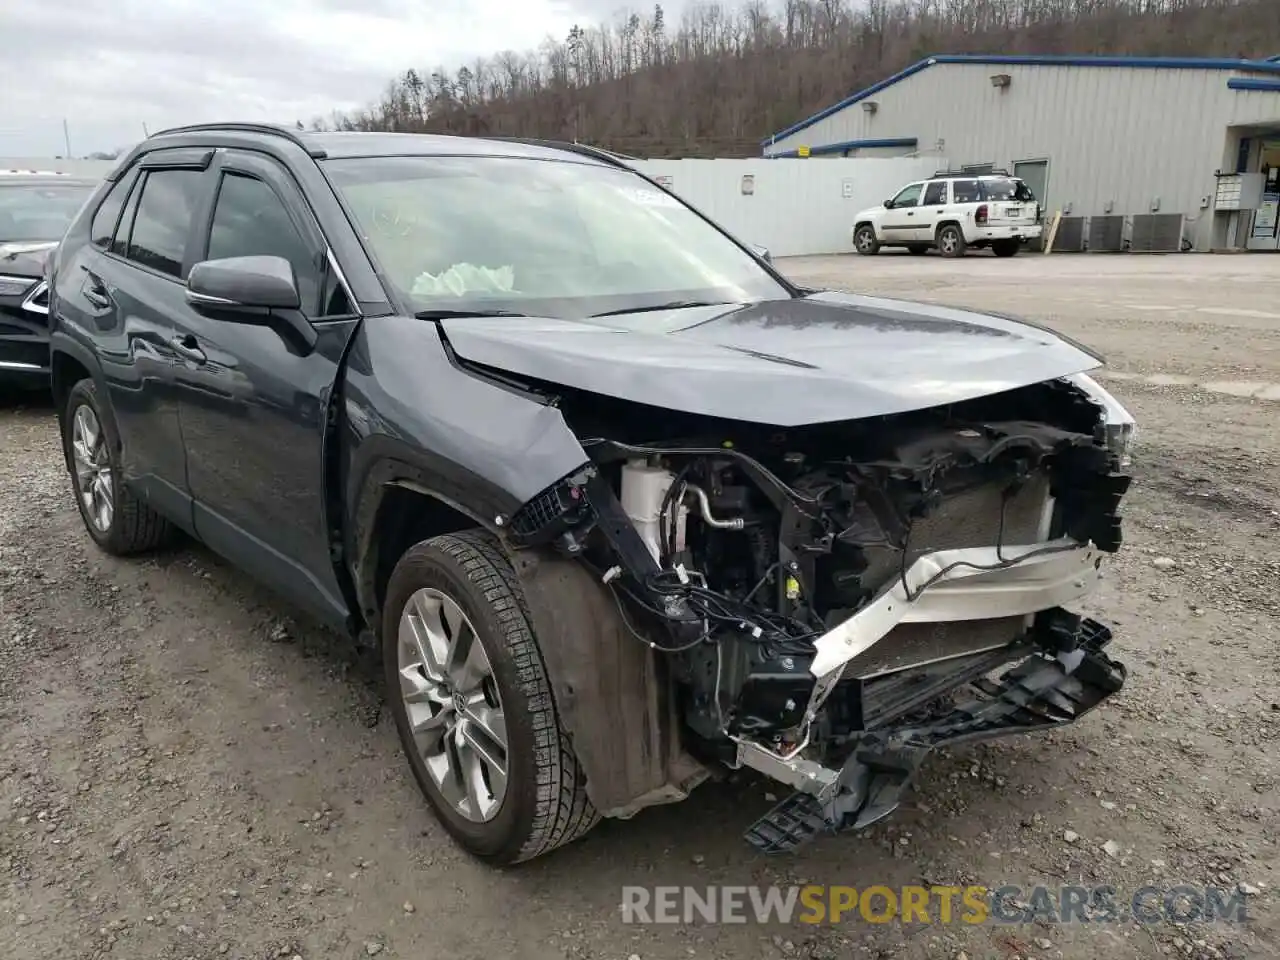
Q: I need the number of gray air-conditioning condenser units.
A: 3